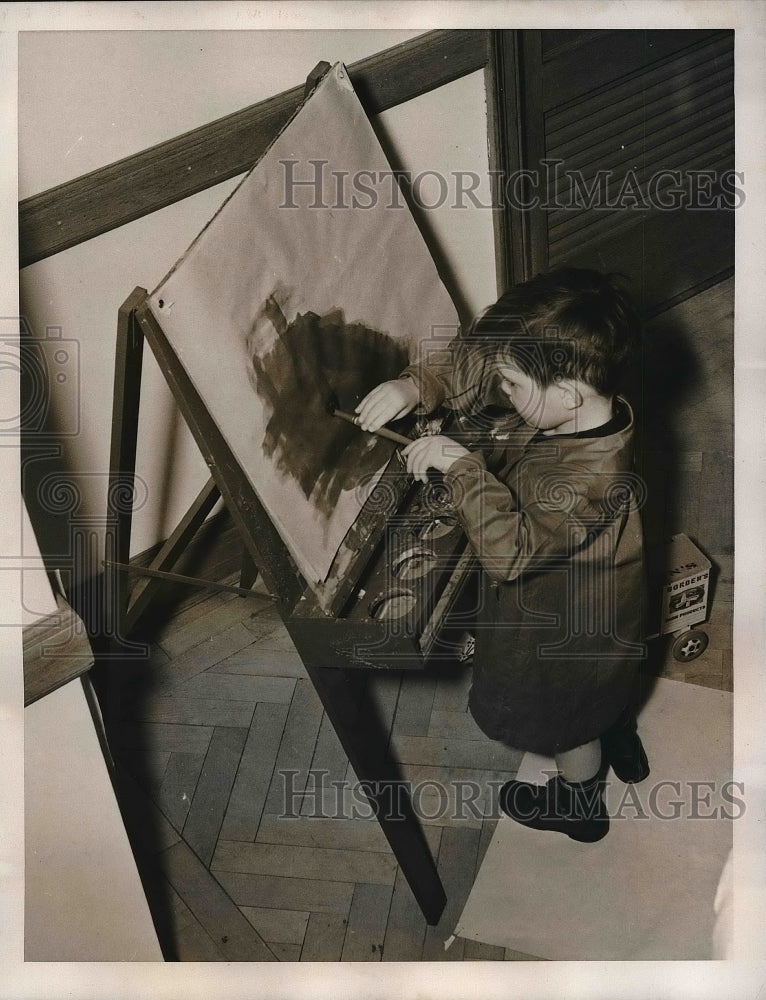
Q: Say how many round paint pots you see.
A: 3